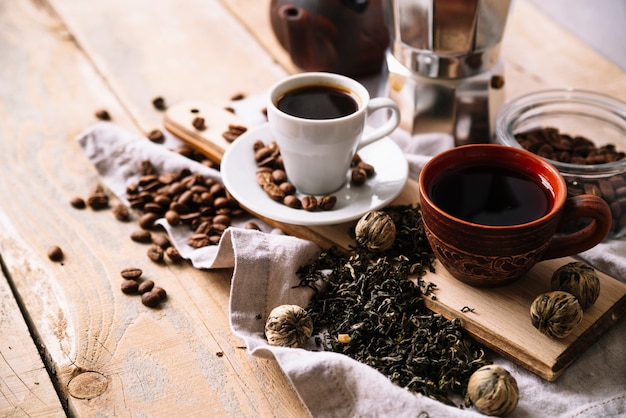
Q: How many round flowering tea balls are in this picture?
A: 5